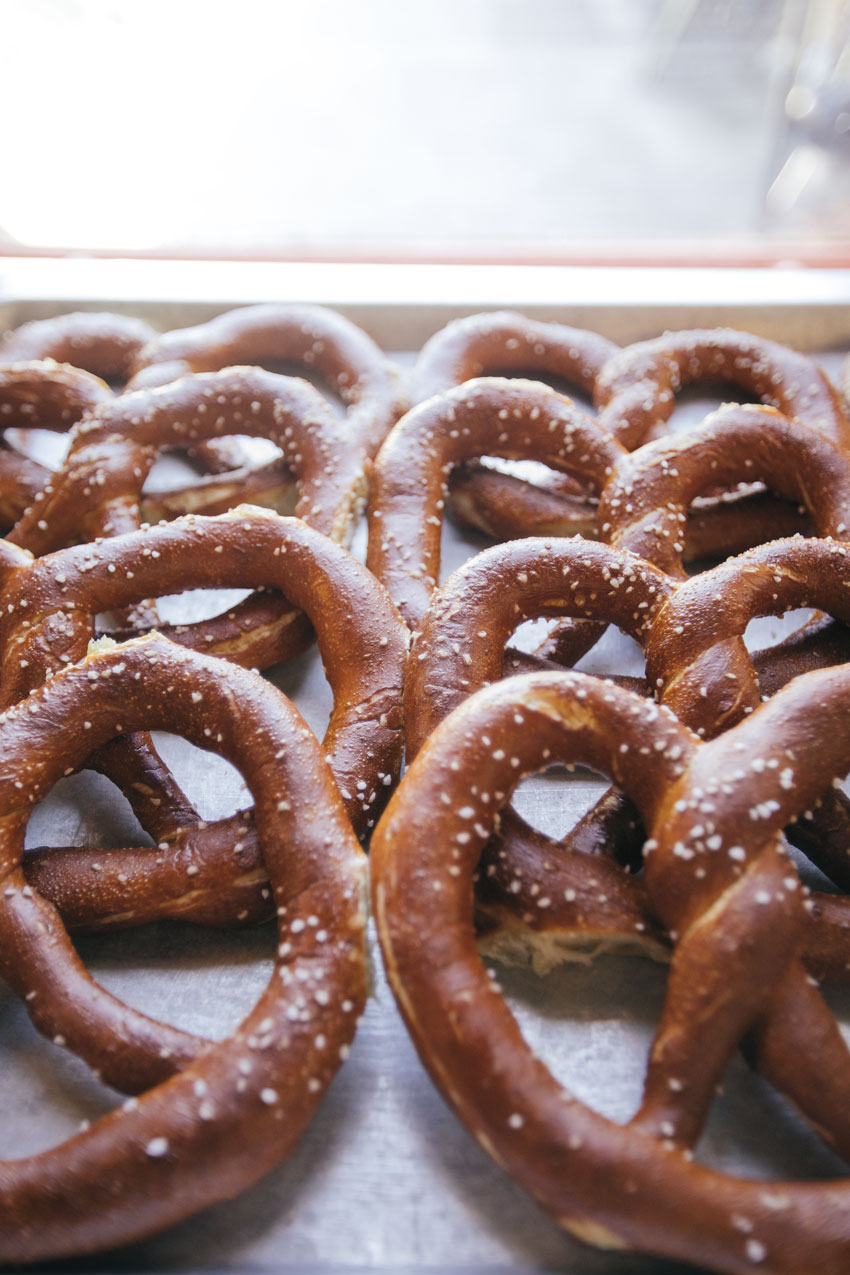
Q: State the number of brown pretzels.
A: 8